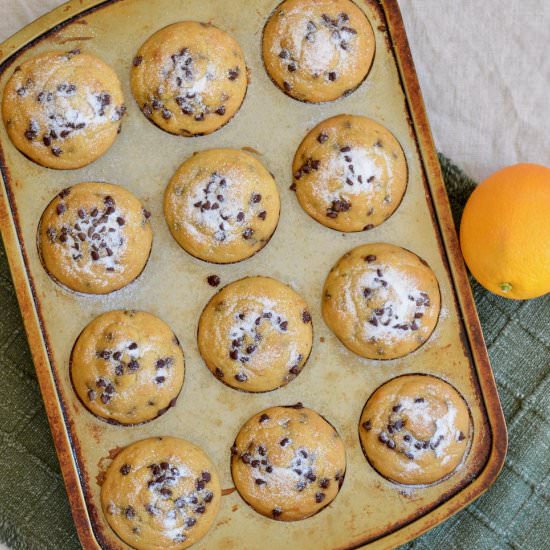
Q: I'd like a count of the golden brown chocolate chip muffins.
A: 12